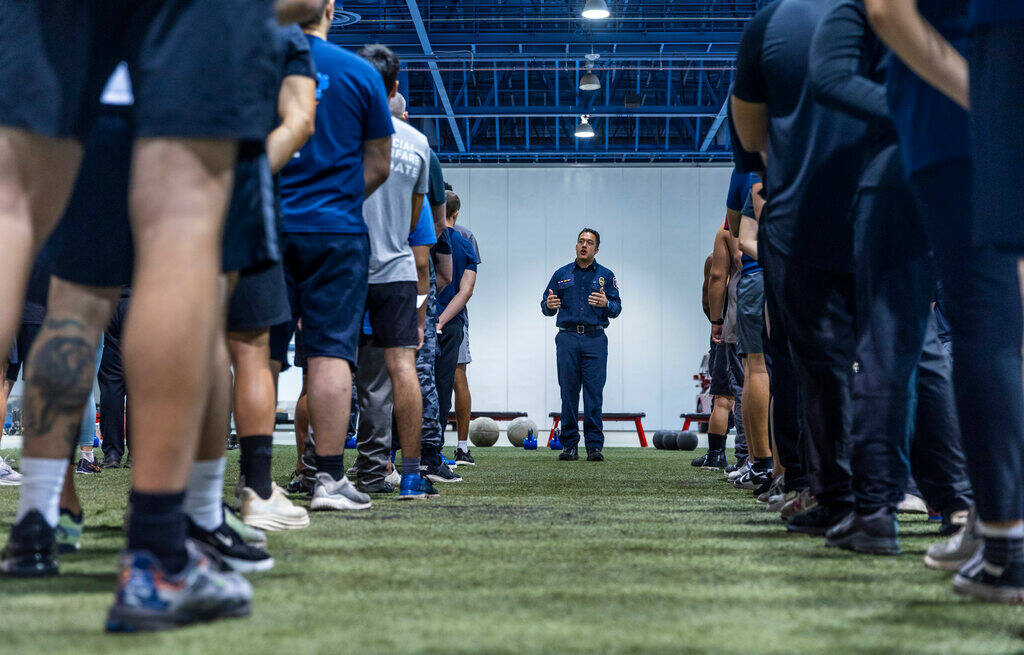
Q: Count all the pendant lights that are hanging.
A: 3